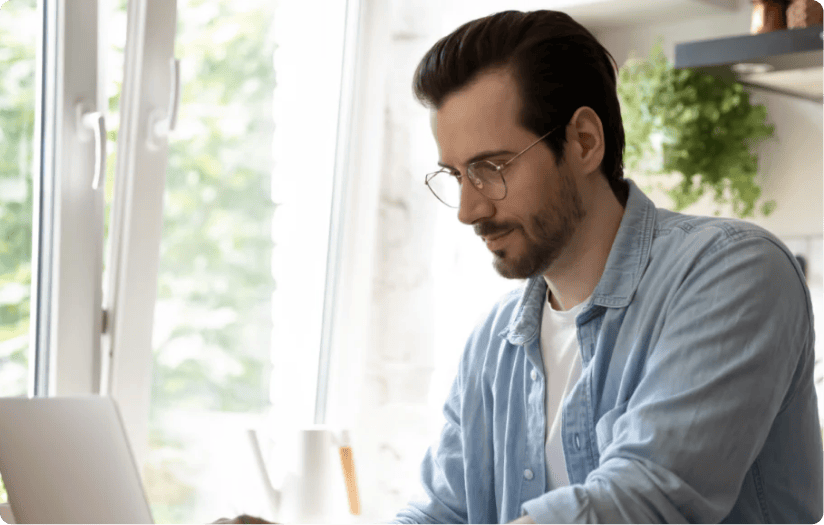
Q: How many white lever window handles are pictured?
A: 2